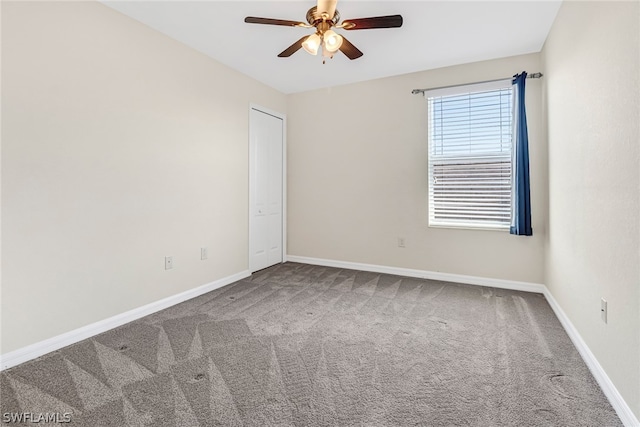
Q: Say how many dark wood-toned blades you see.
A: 4